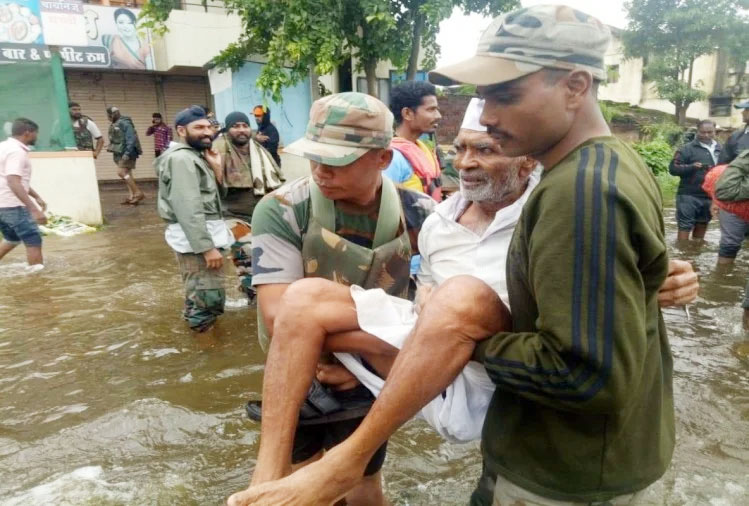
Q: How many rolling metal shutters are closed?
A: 2